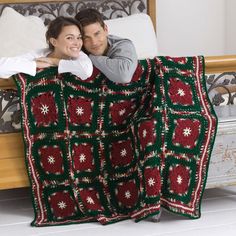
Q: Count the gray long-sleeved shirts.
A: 1